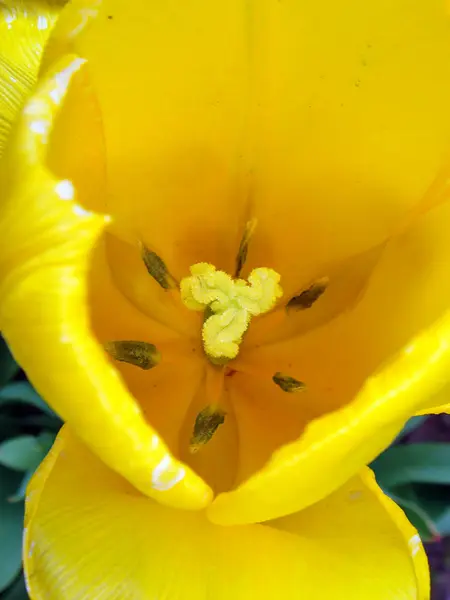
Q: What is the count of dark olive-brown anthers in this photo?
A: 6